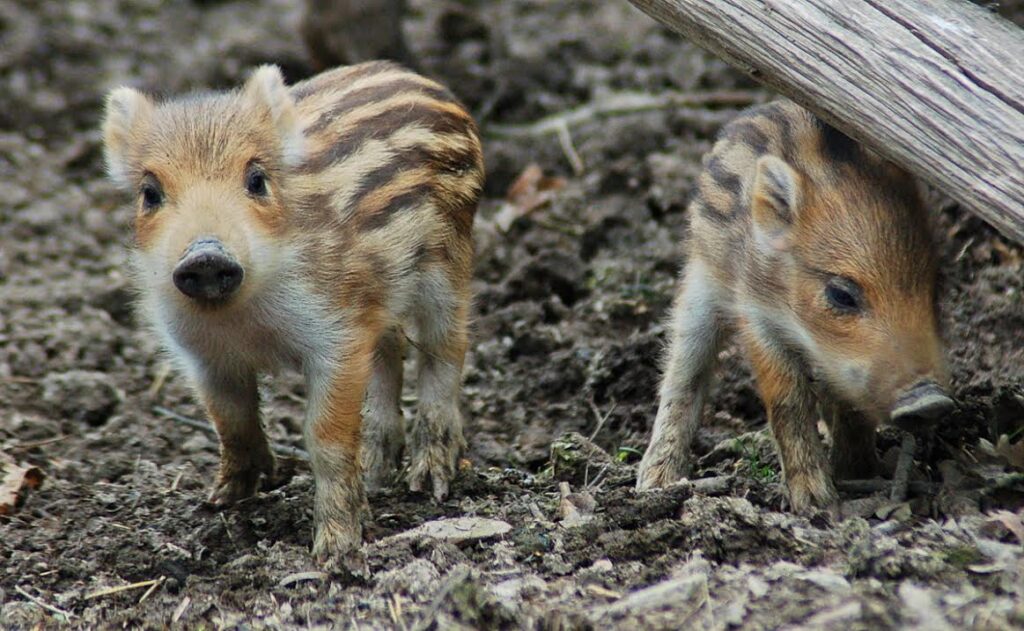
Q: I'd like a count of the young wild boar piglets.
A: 2